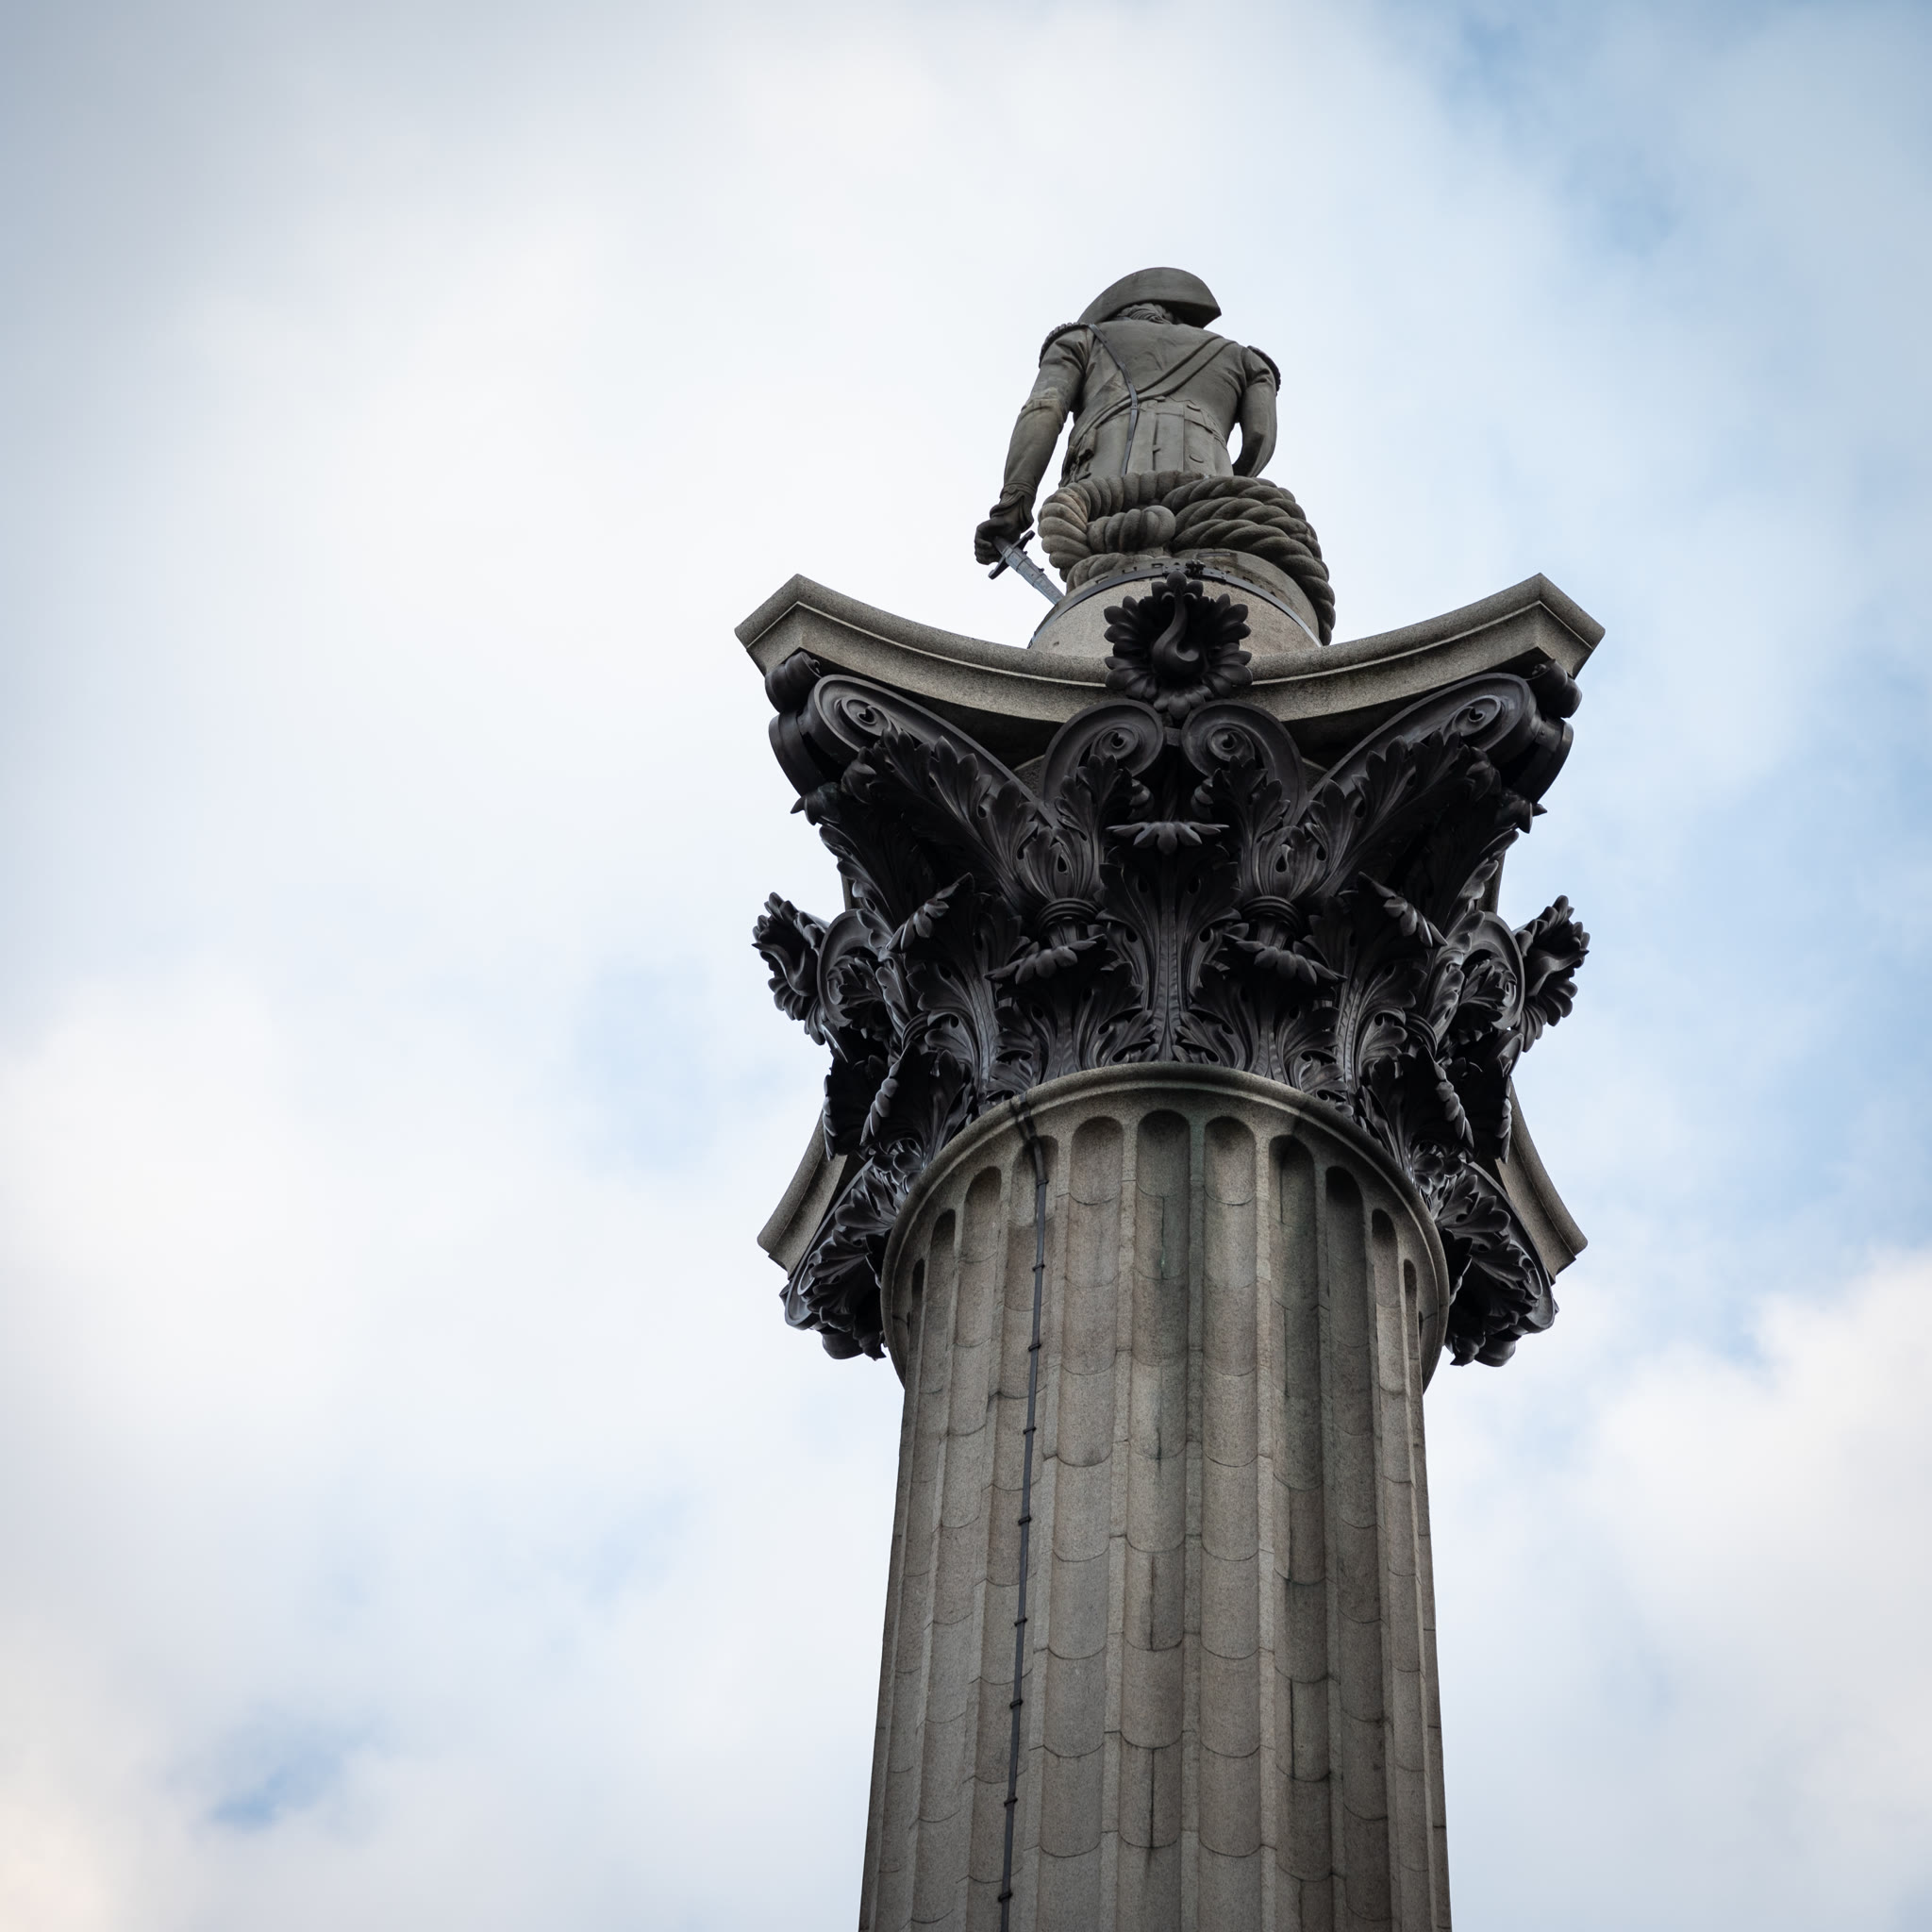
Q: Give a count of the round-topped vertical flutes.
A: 11